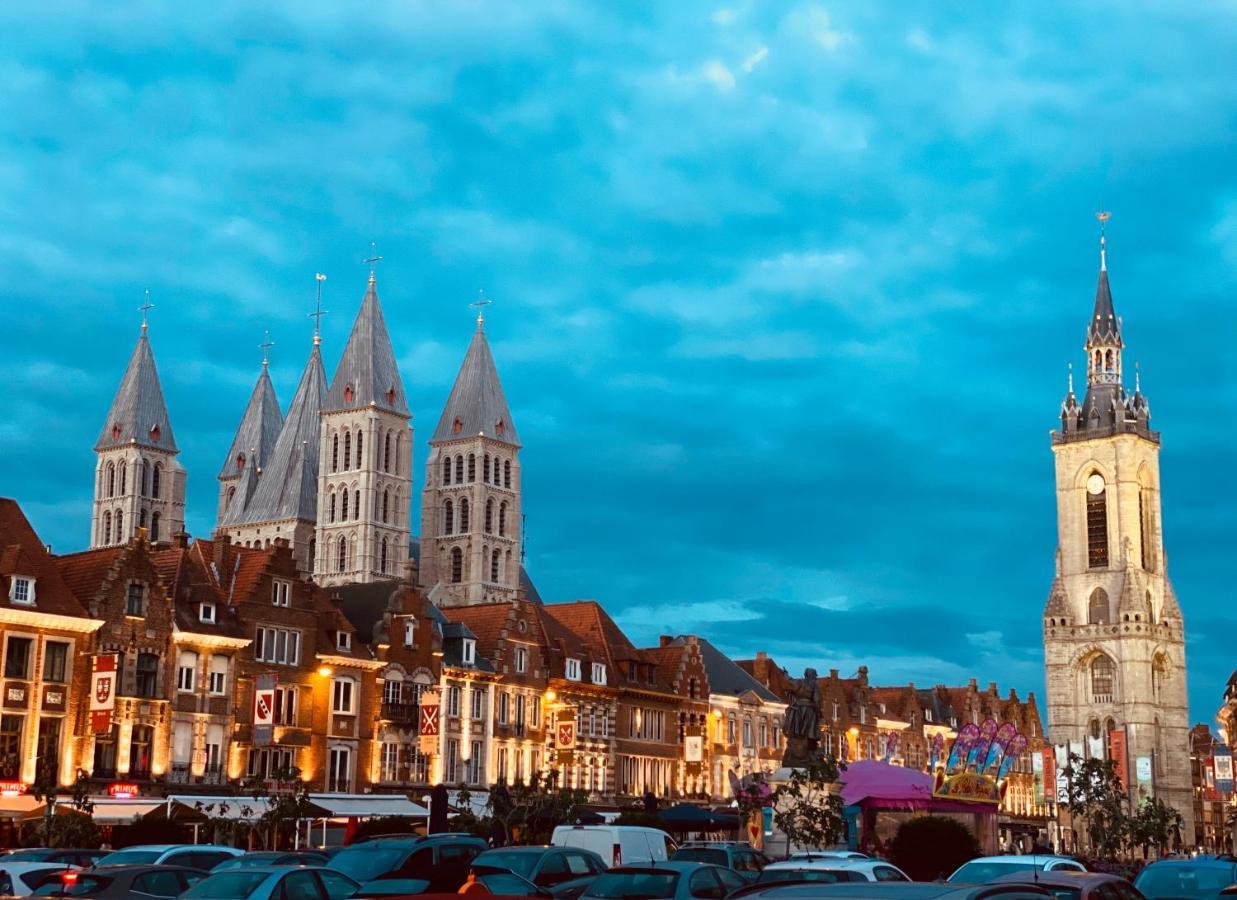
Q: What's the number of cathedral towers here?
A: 5